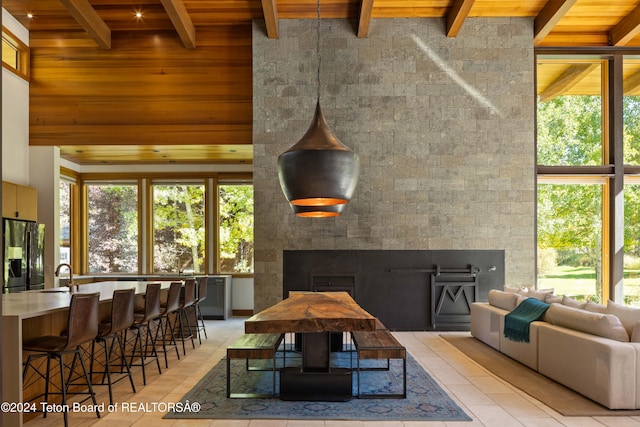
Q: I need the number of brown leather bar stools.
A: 6